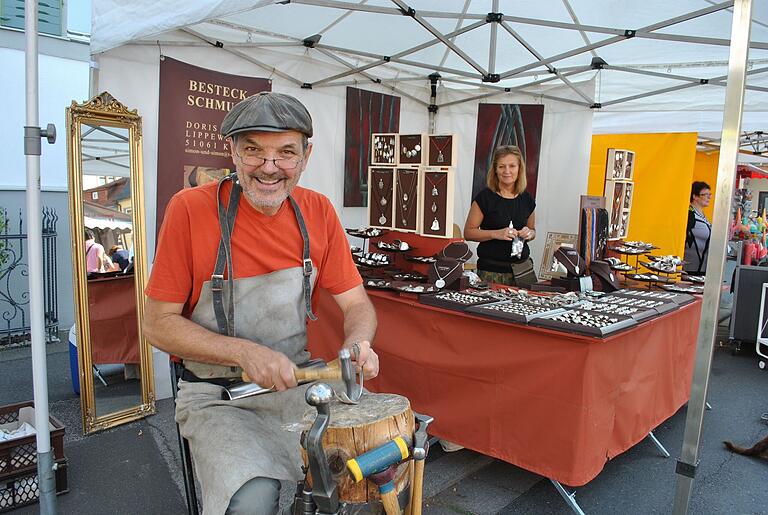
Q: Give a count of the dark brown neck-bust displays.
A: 4